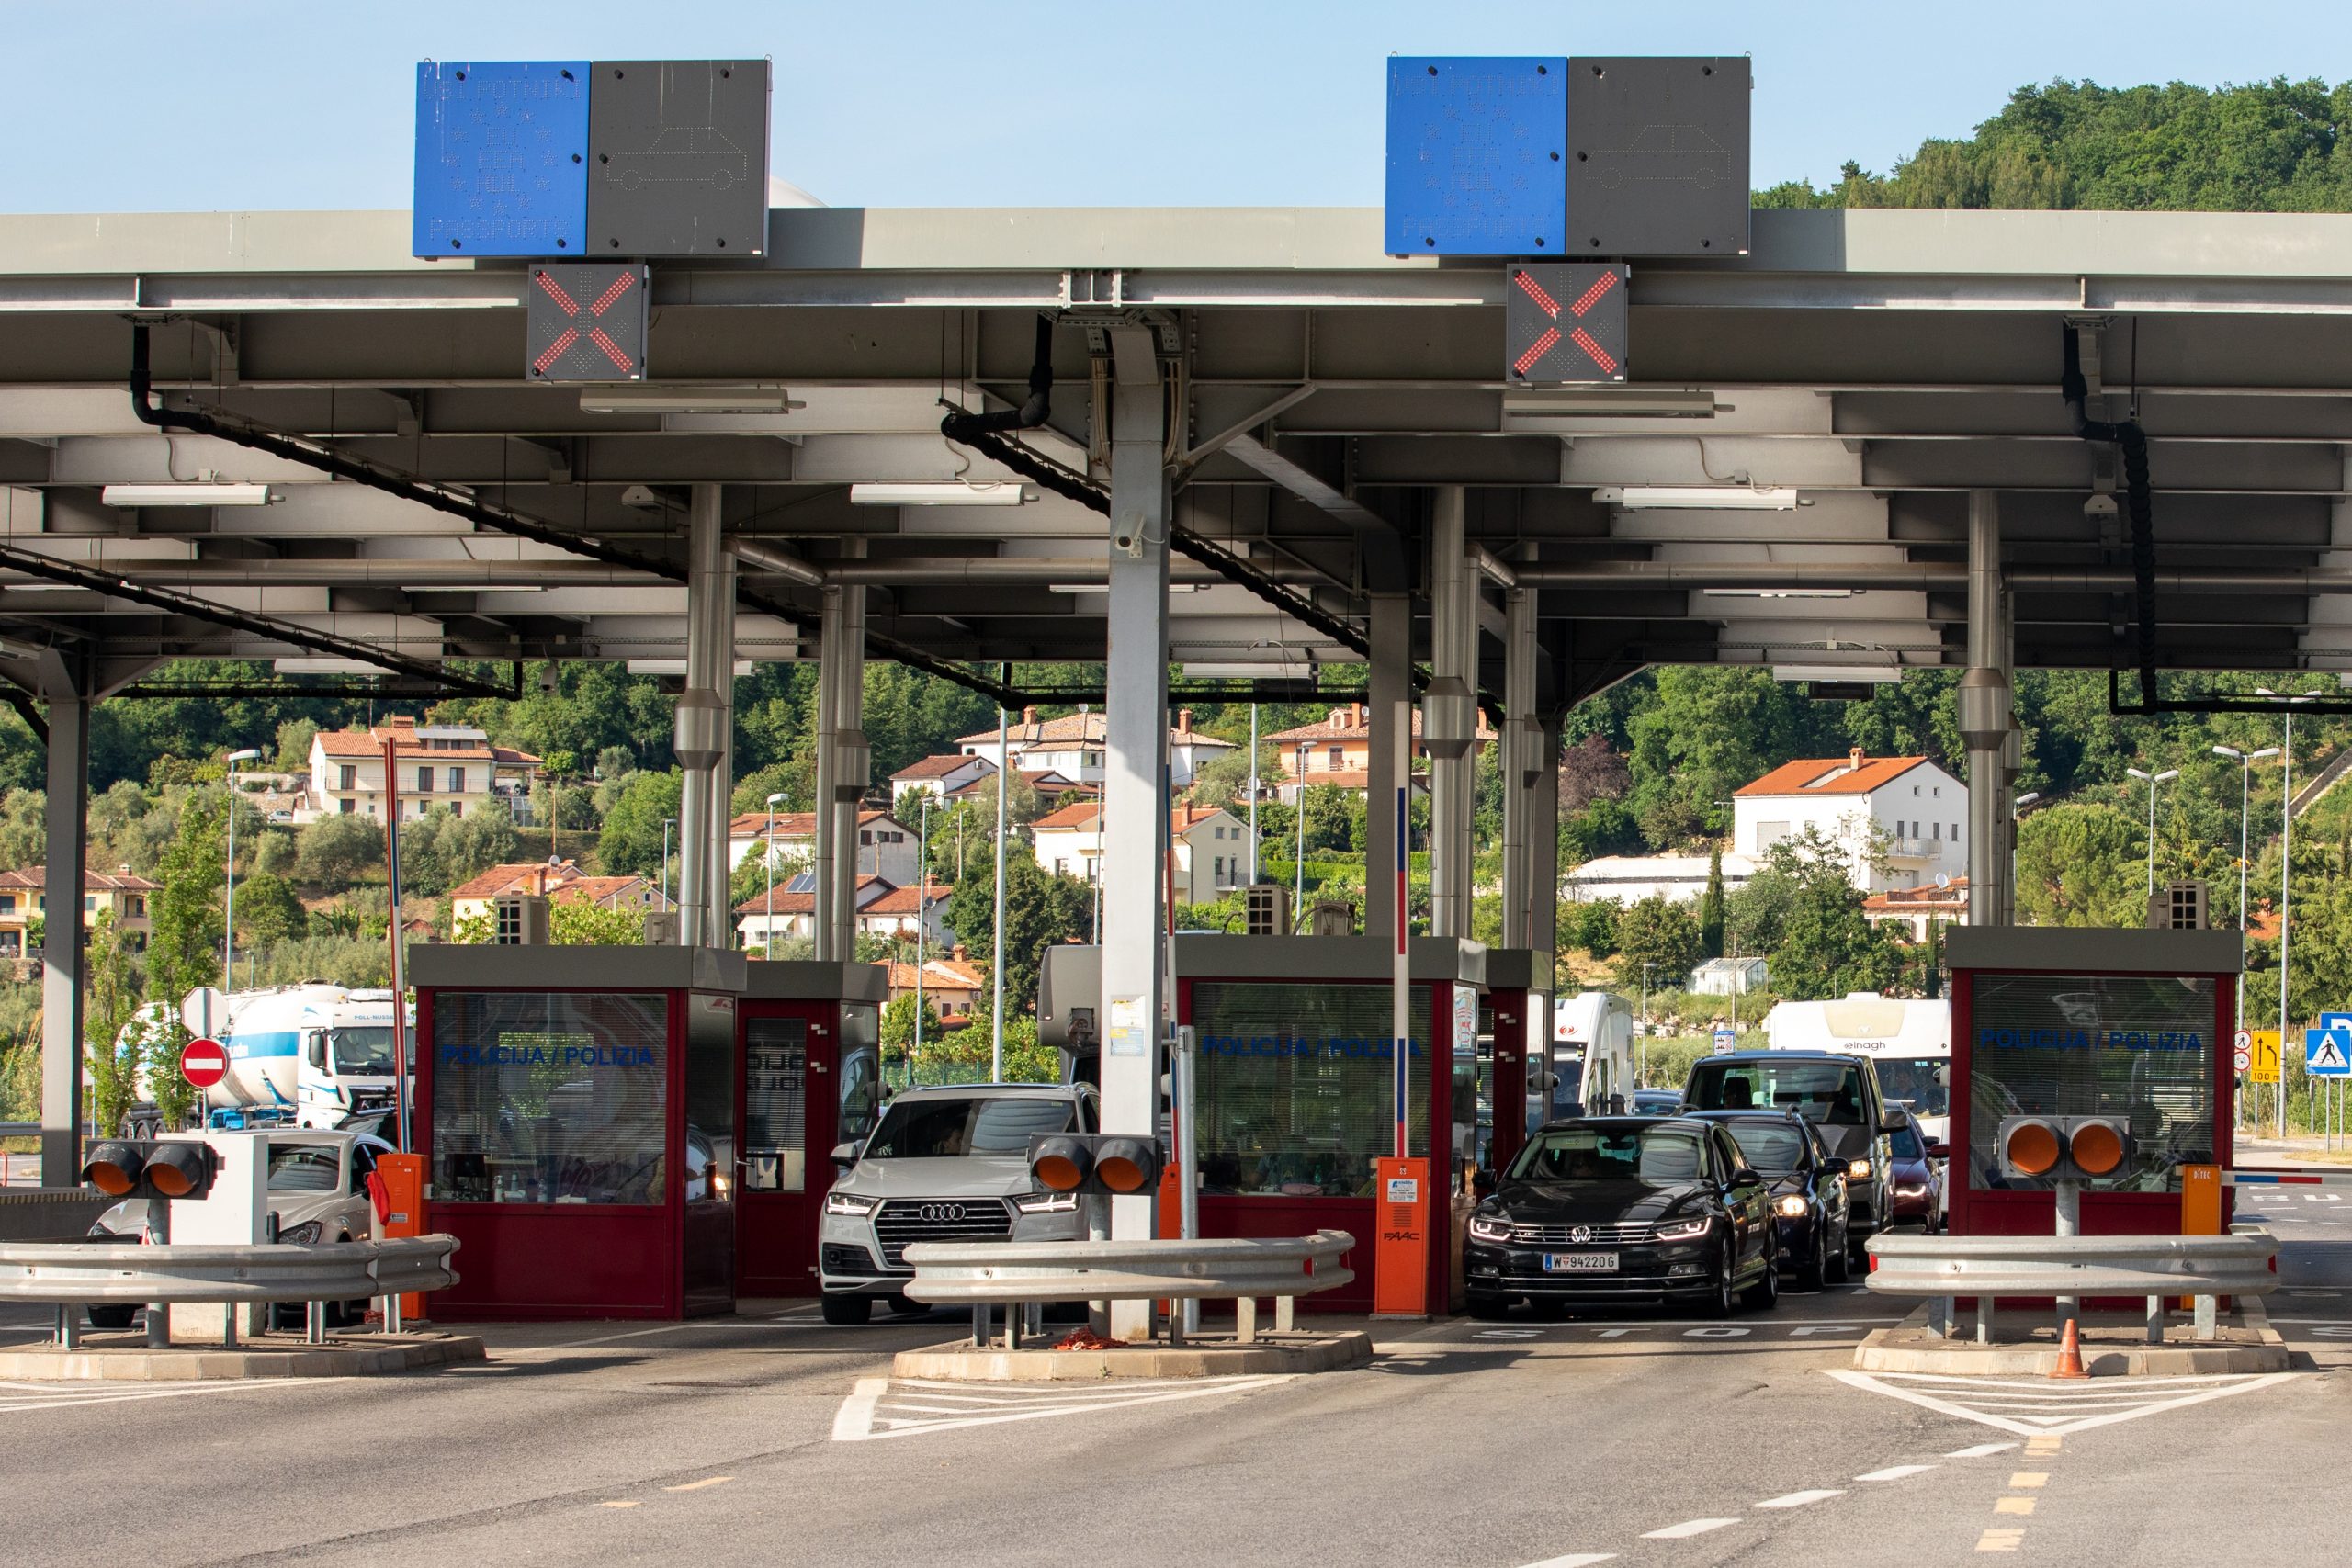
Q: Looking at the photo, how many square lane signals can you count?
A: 2